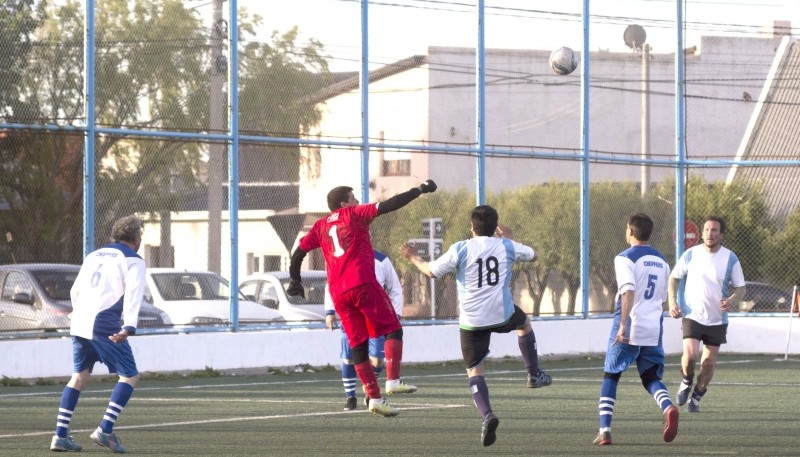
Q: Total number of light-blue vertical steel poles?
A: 6